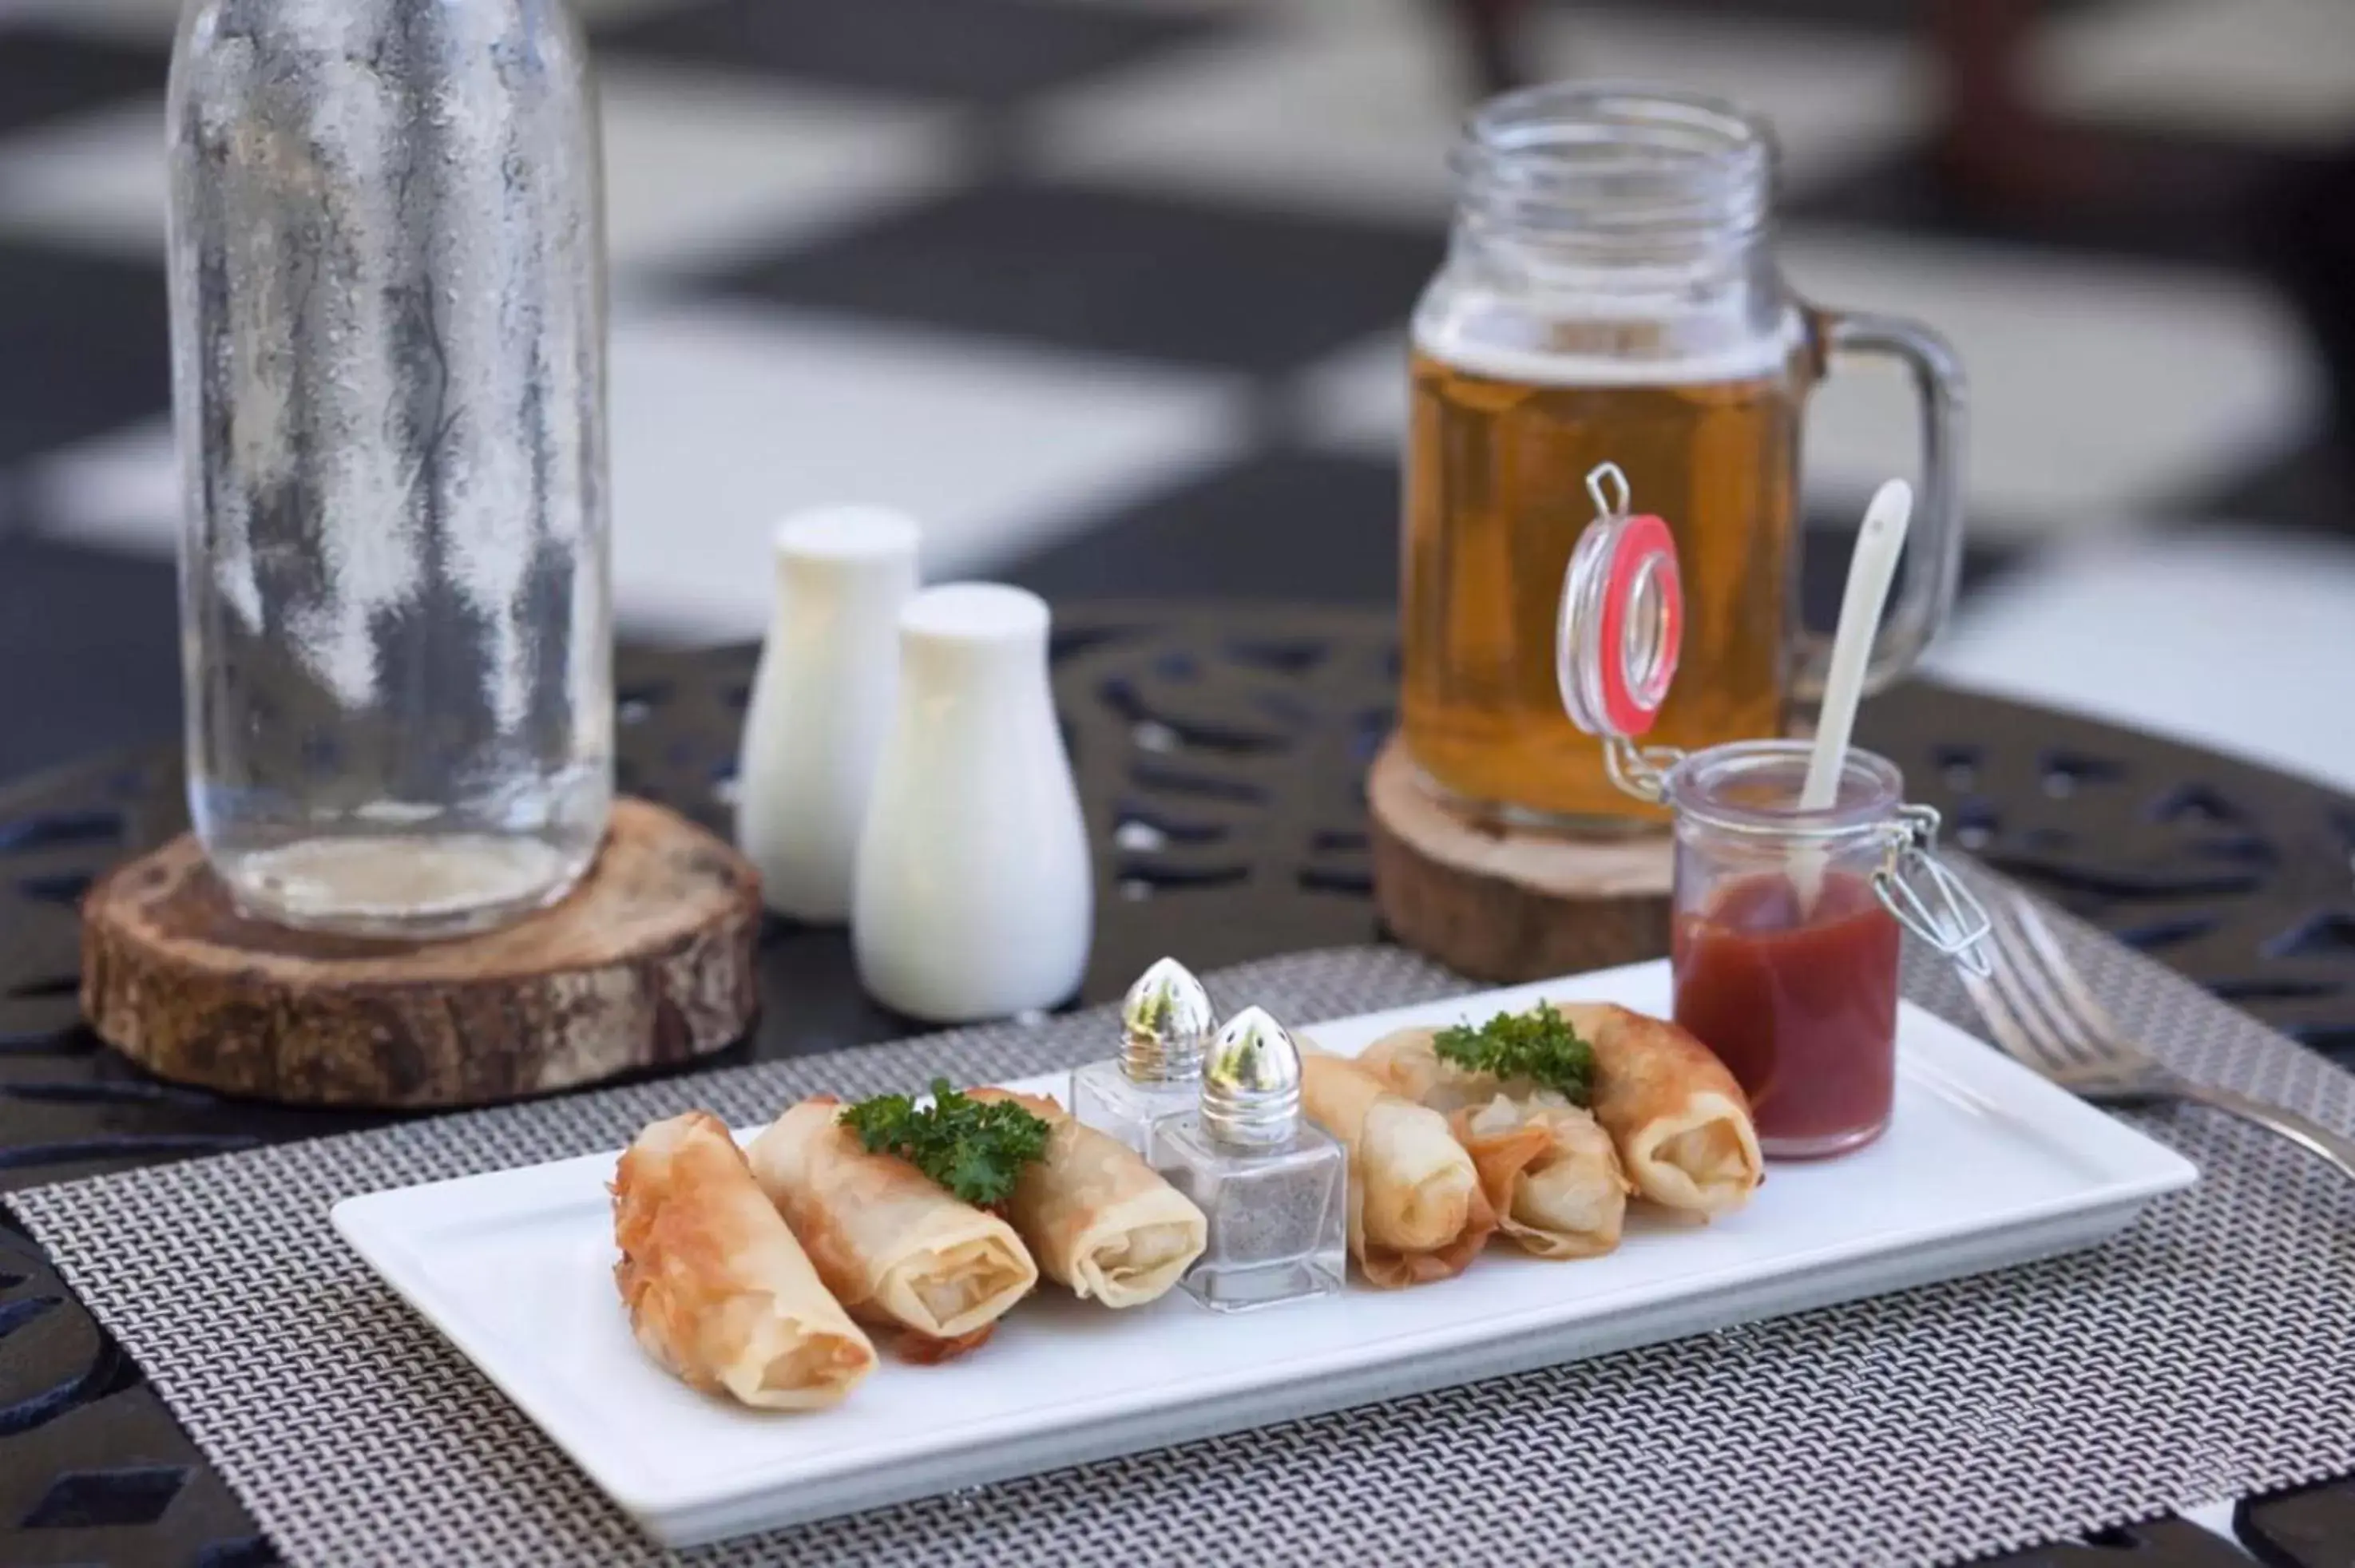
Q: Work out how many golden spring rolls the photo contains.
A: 6